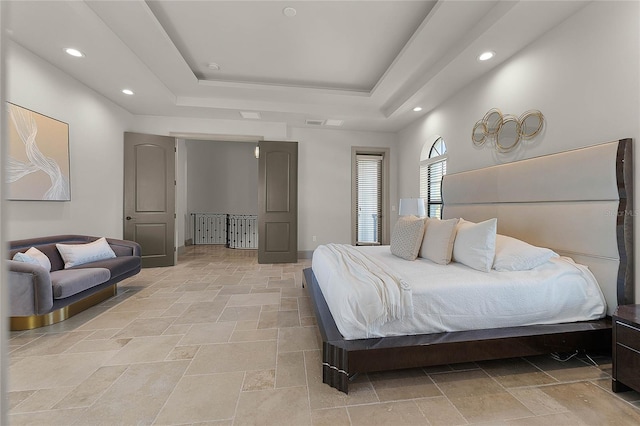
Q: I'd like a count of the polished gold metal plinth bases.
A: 1